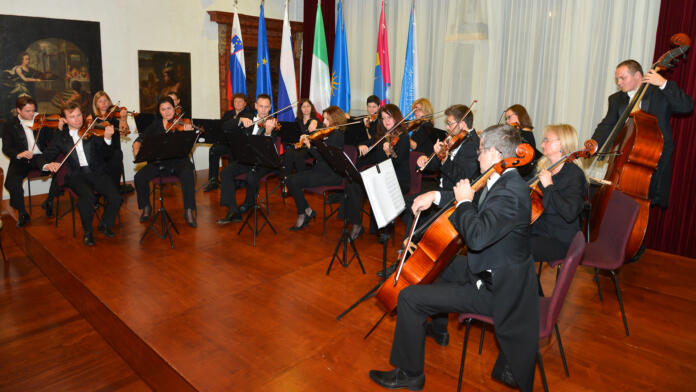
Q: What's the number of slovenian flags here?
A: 1